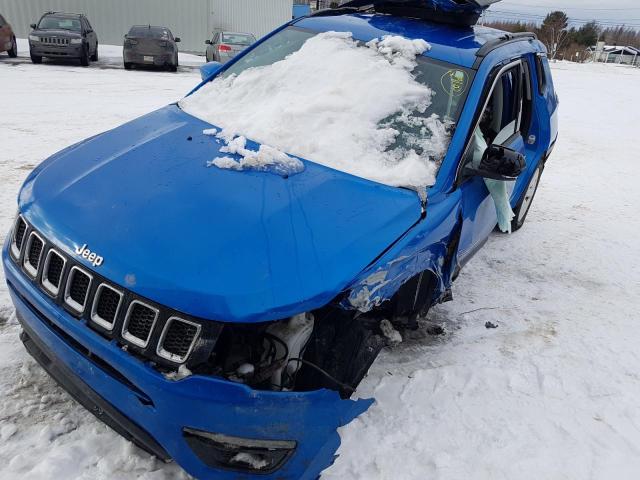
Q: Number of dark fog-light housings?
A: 1